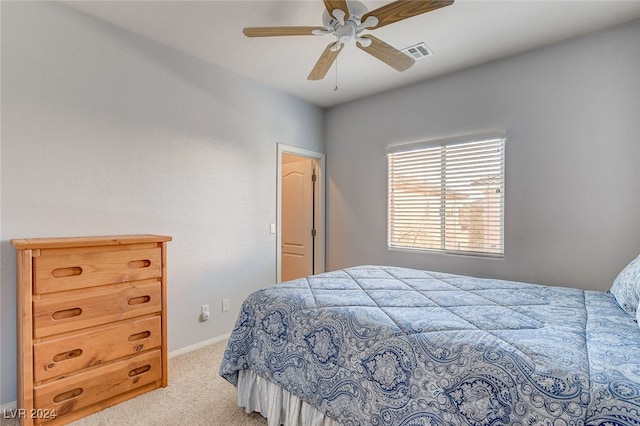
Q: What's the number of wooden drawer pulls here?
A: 8